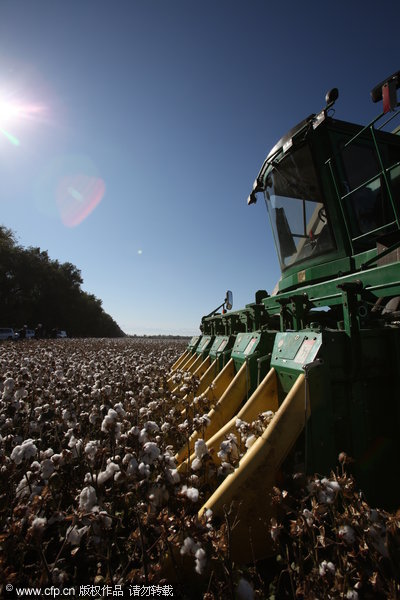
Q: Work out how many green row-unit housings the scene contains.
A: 5